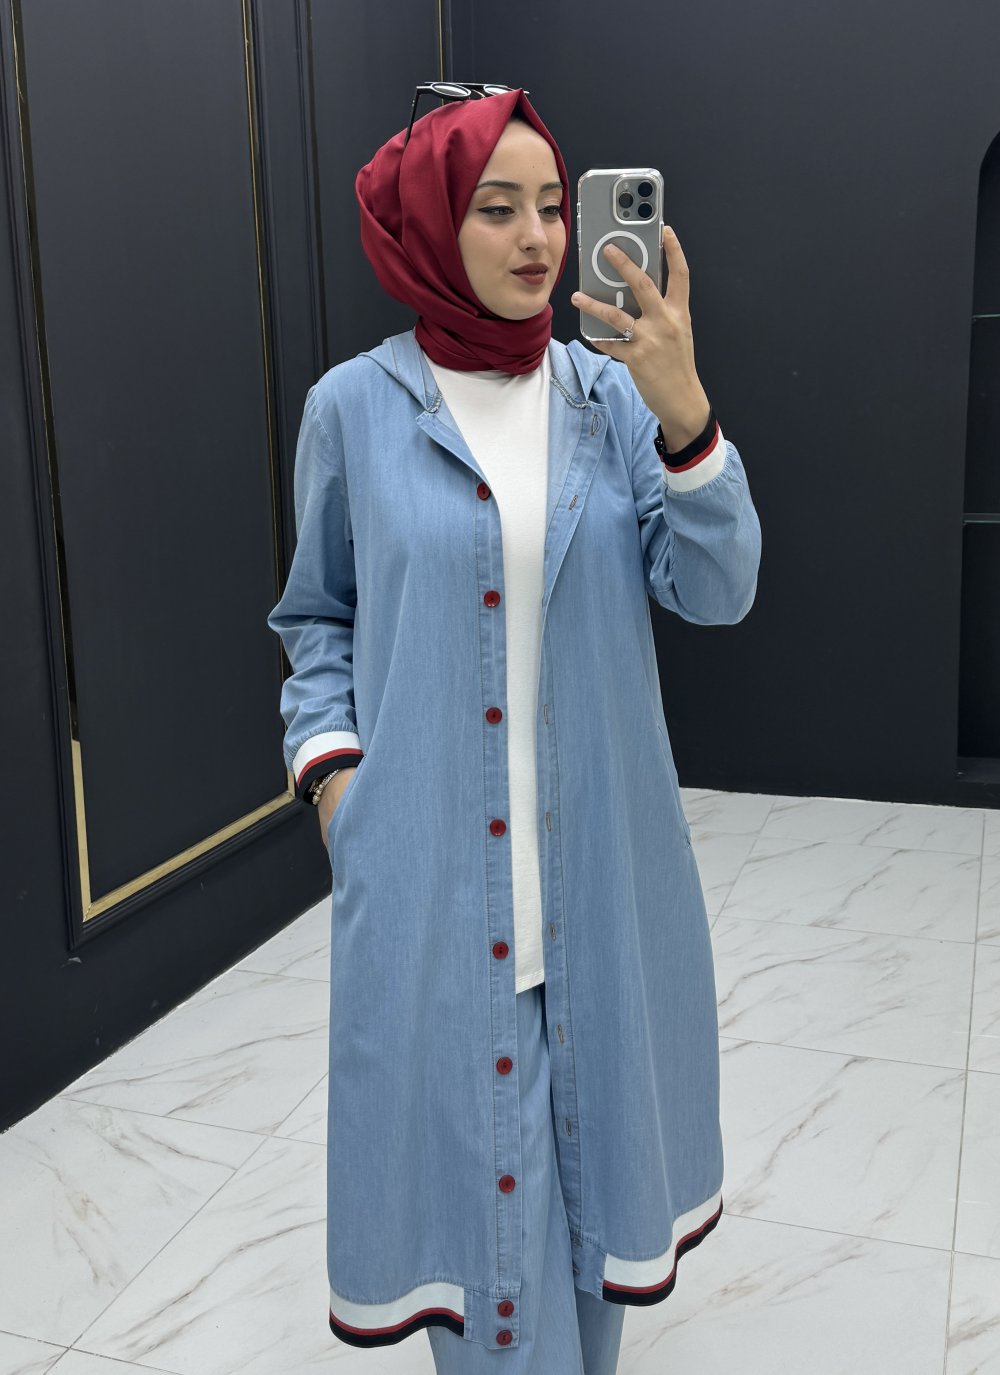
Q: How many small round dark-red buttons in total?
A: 9